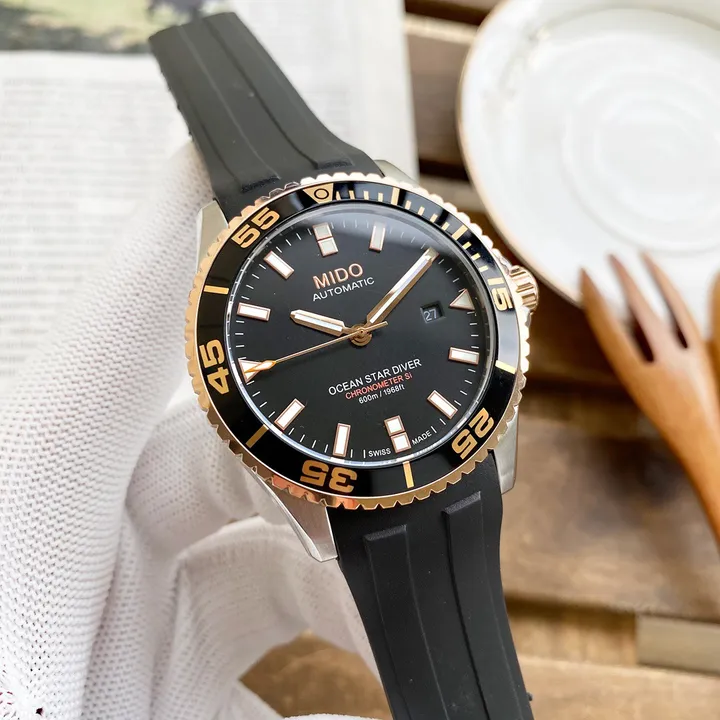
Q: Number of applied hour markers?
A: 12